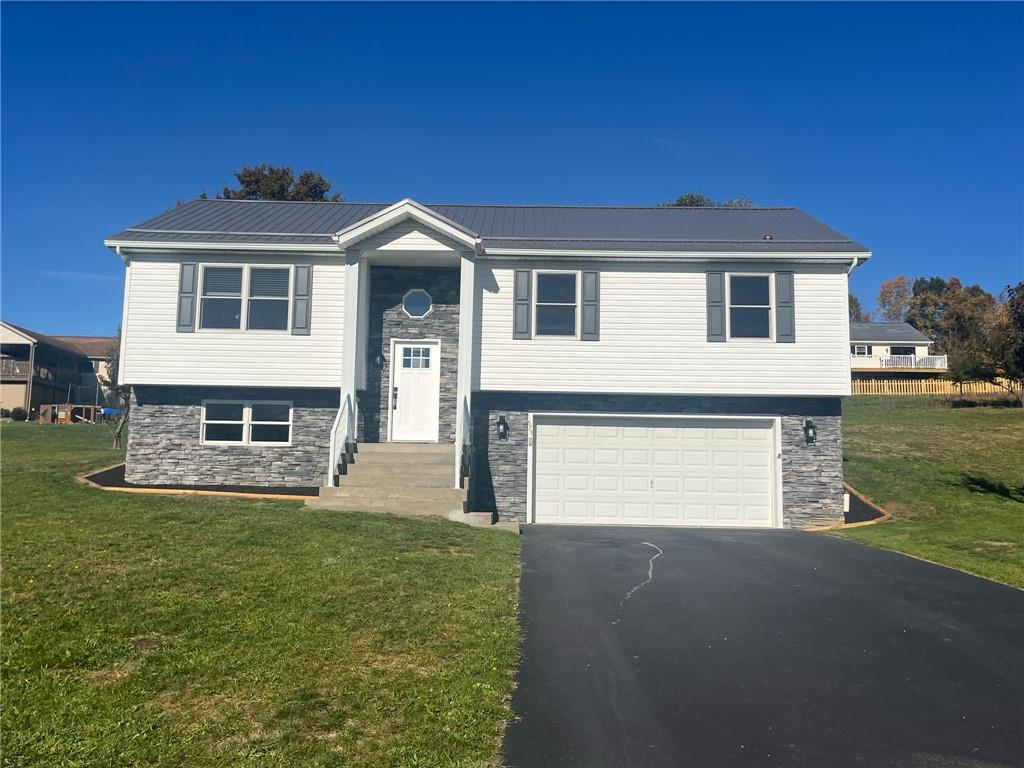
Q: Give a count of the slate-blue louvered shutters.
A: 6